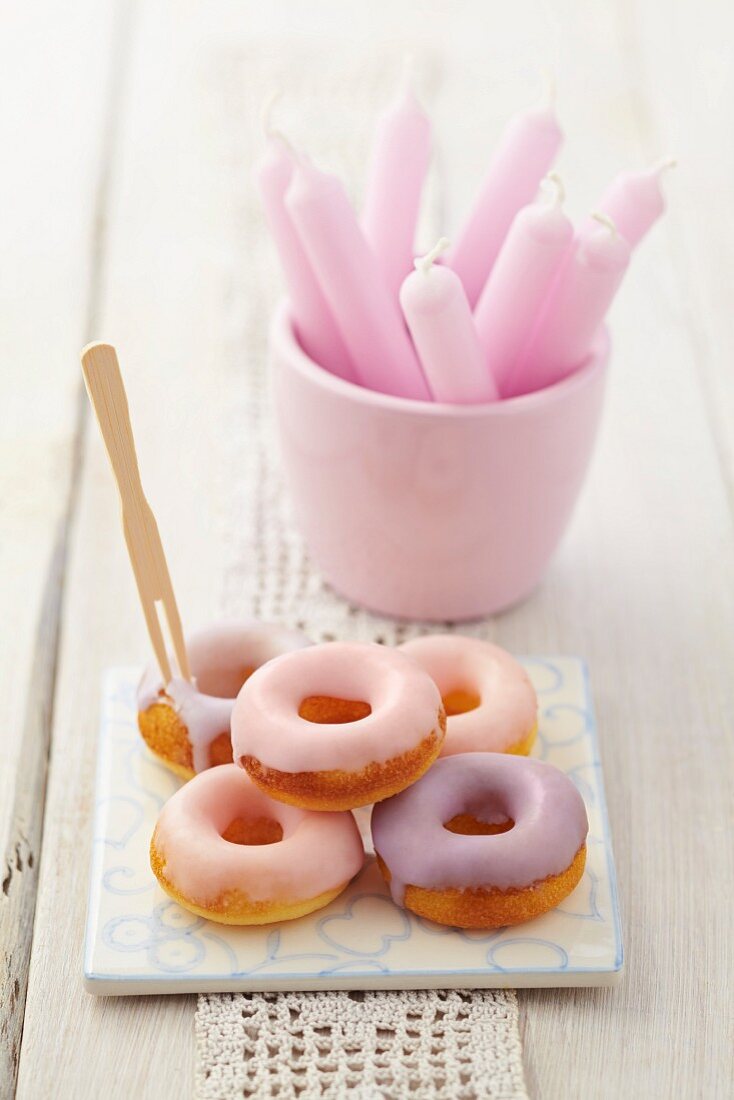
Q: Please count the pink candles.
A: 8